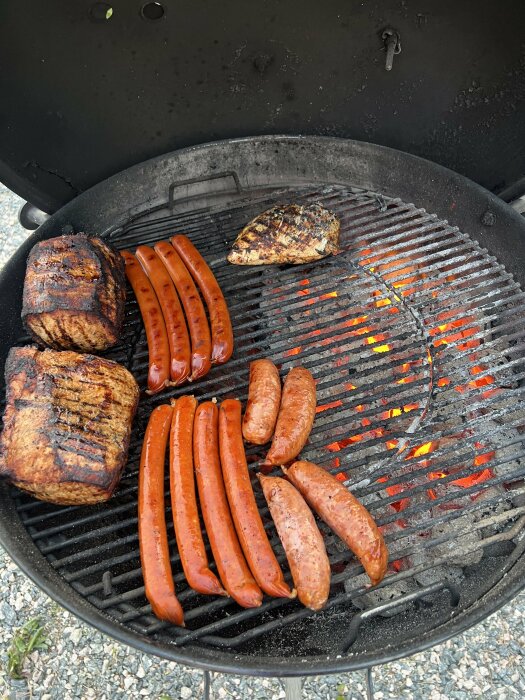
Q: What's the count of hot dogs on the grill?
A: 8